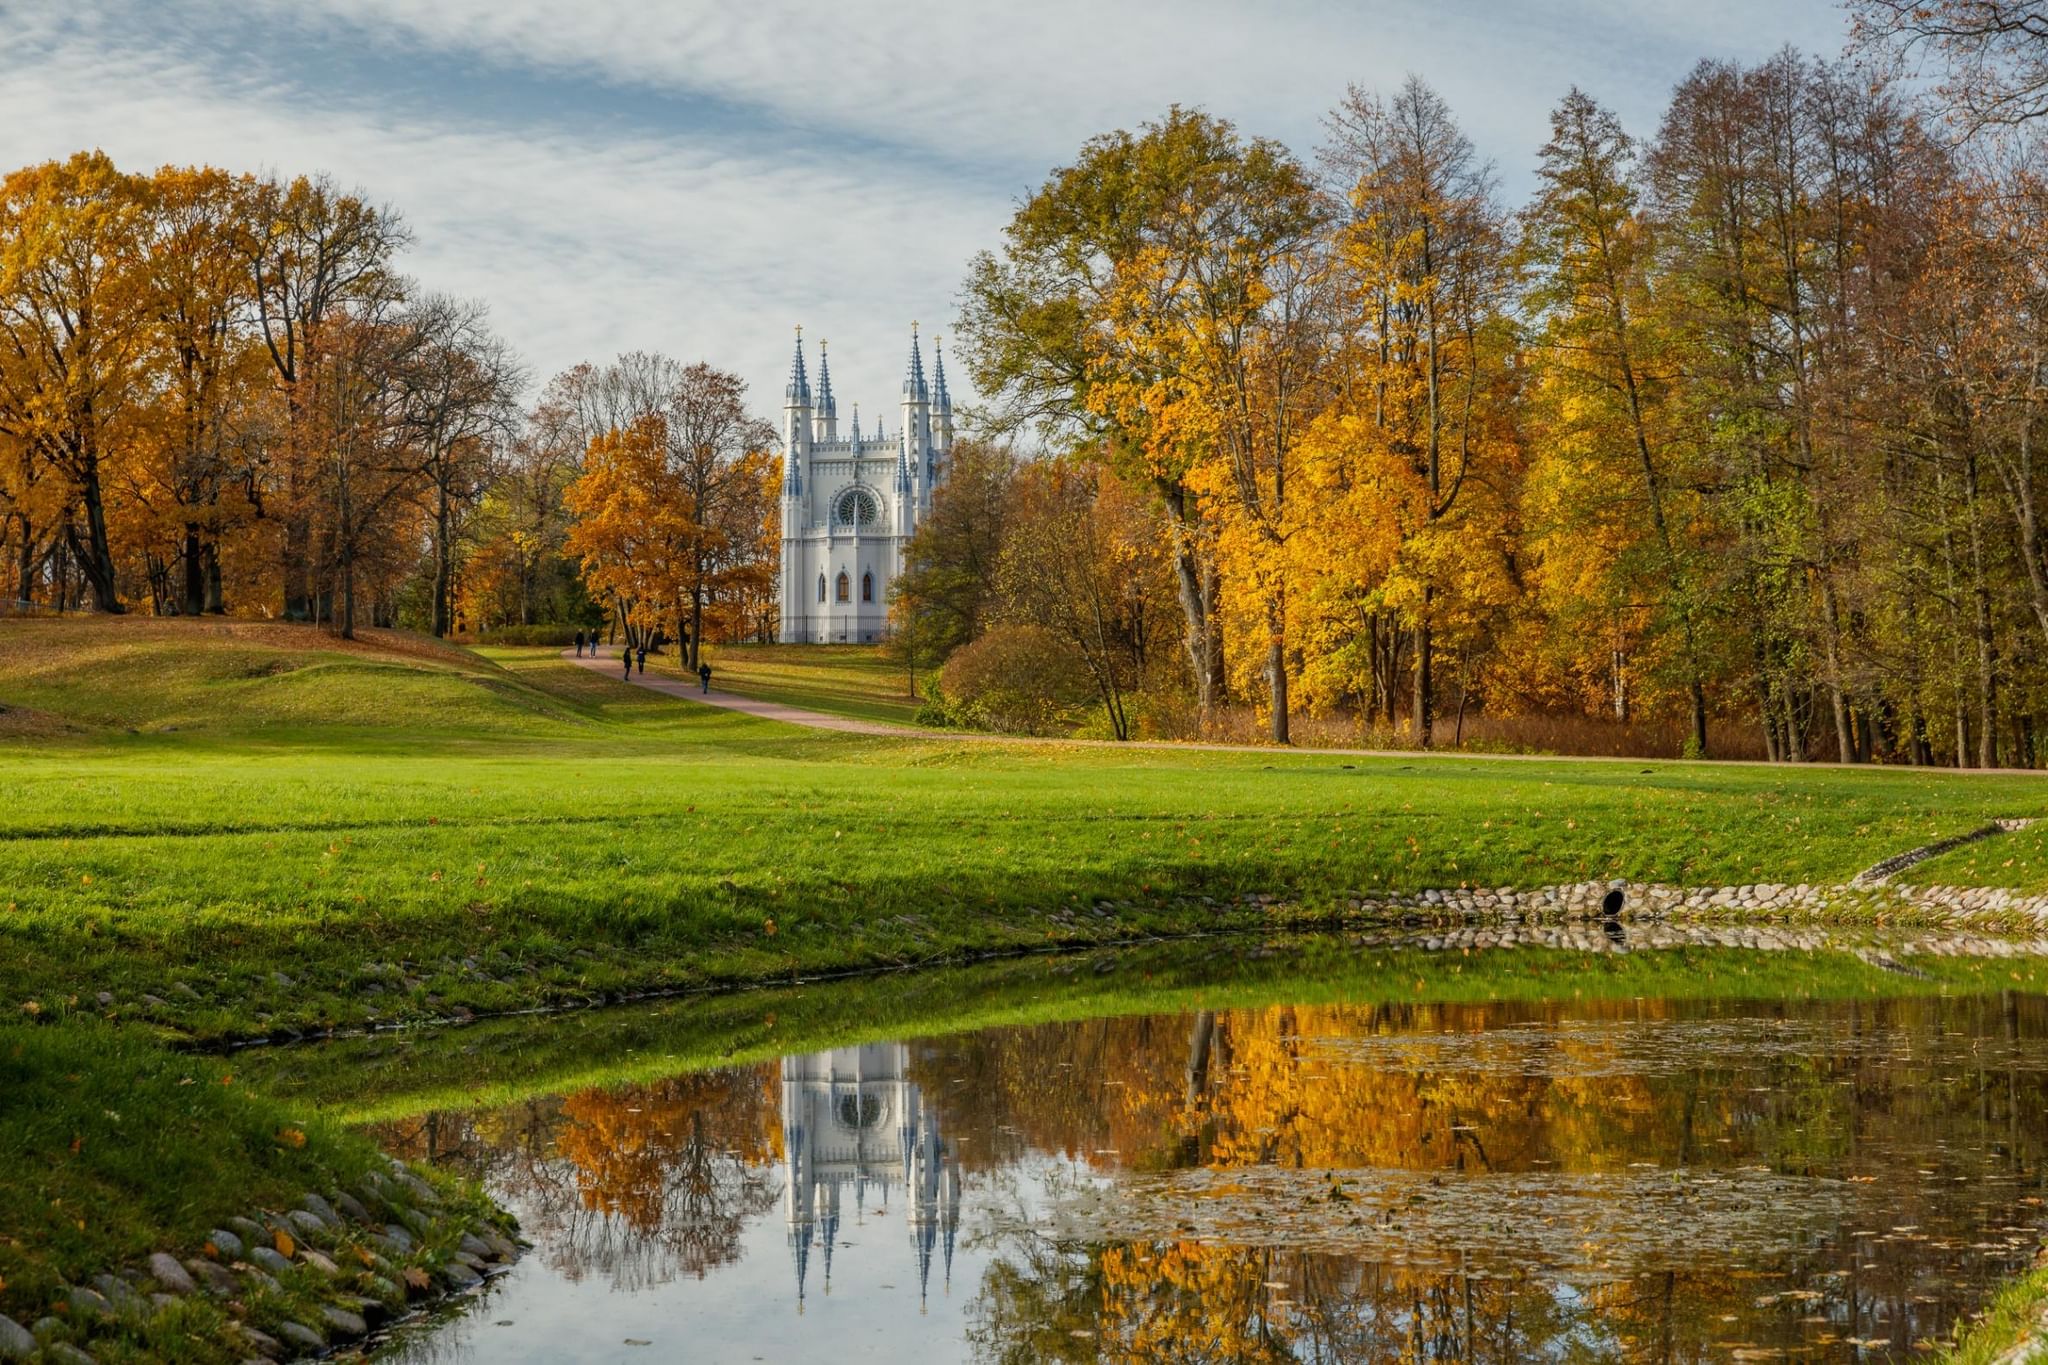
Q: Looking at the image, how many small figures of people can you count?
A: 5